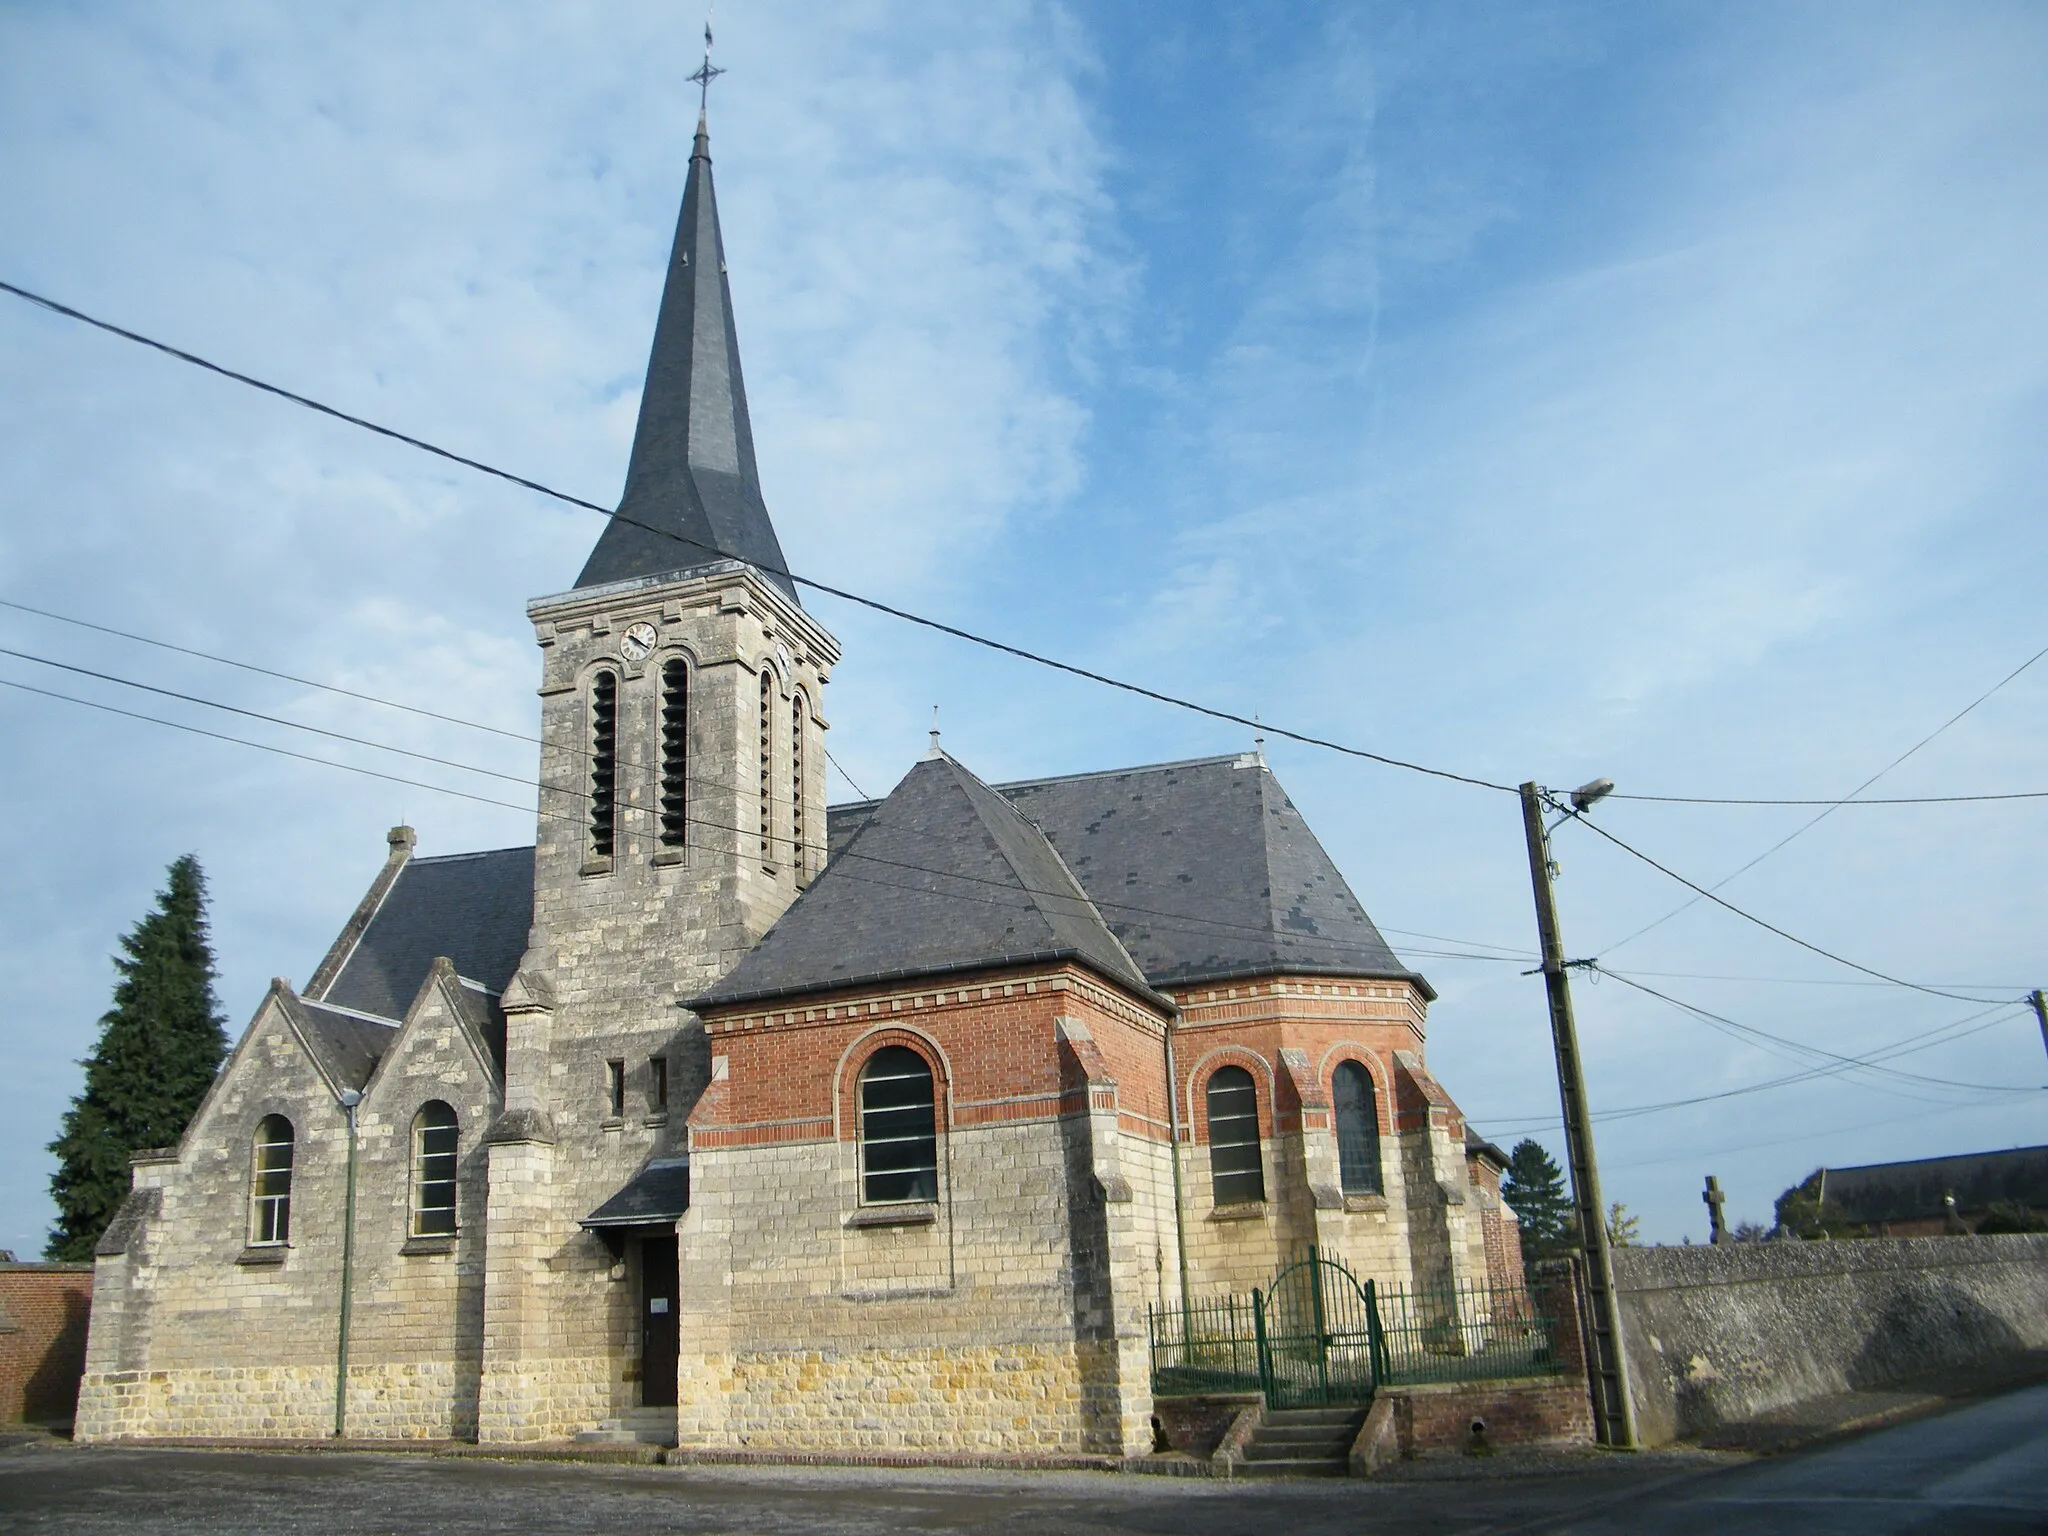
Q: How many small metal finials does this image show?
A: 2